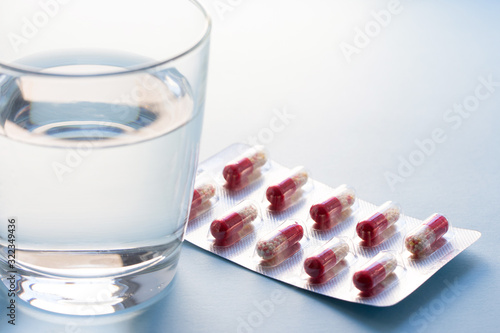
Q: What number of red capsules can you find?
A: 10